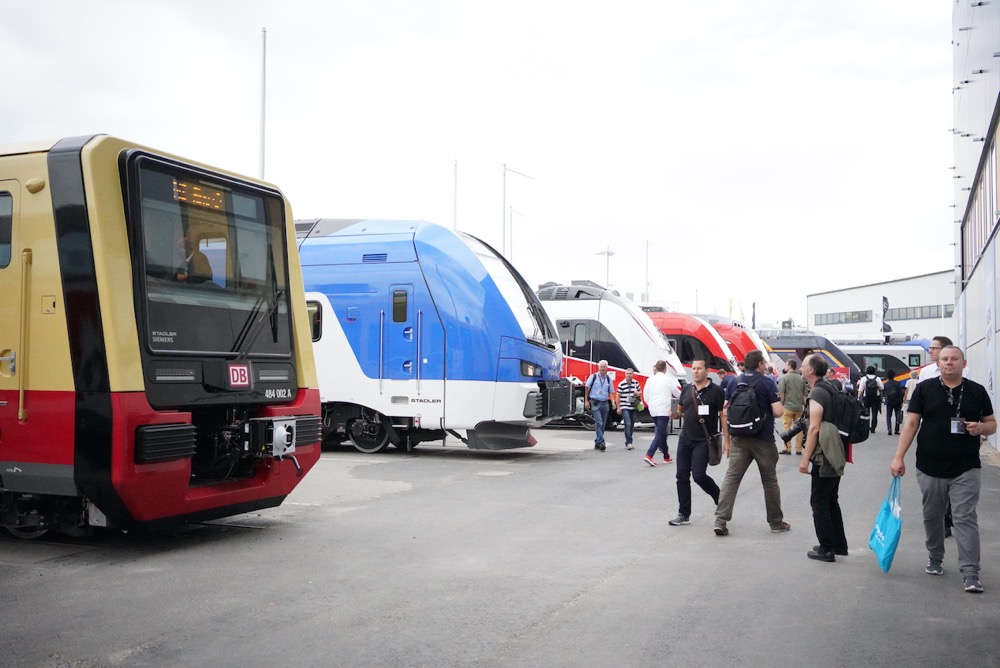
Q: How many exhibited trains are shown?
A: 7